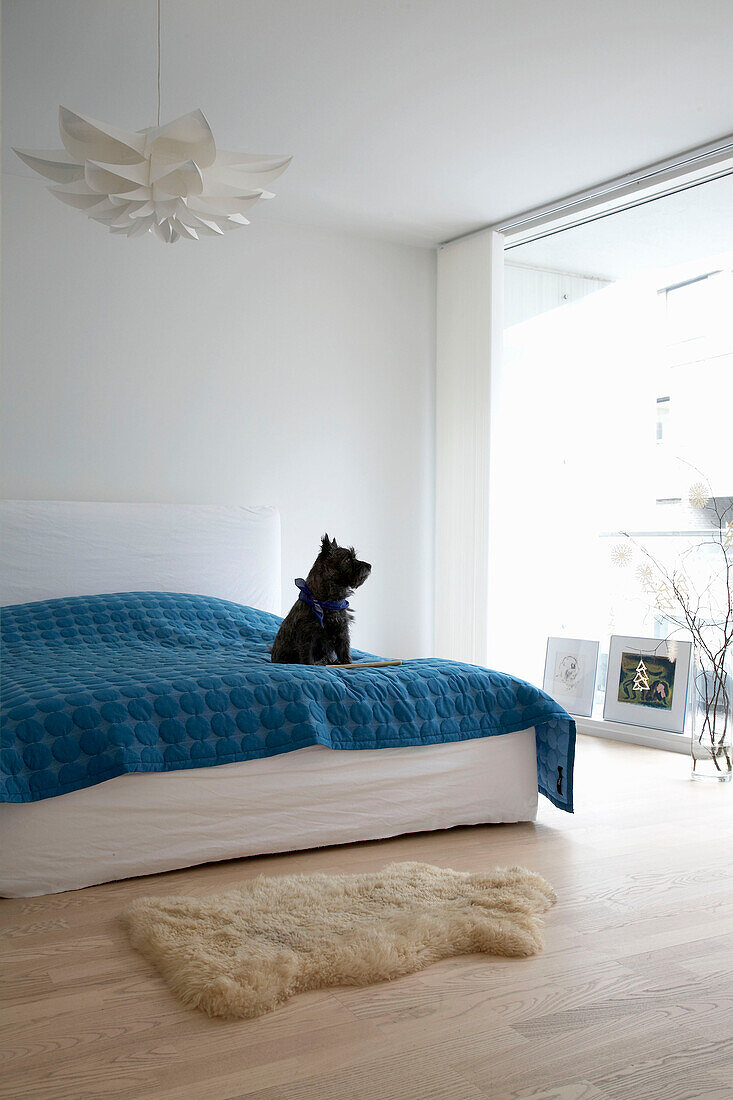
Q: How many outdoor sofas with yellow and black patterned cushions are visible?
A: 0